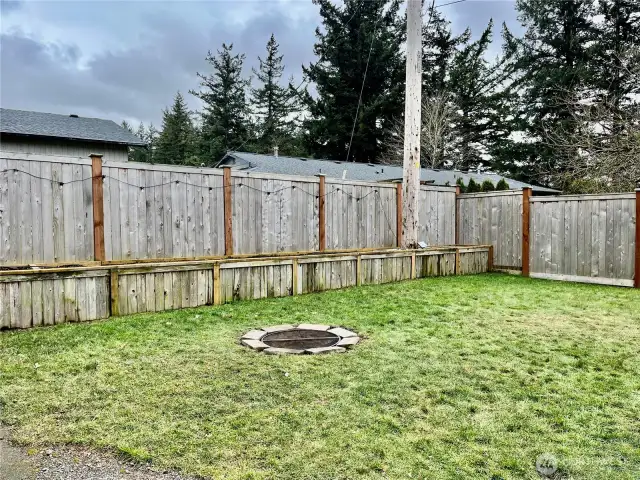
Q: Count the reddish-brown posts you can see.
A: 7